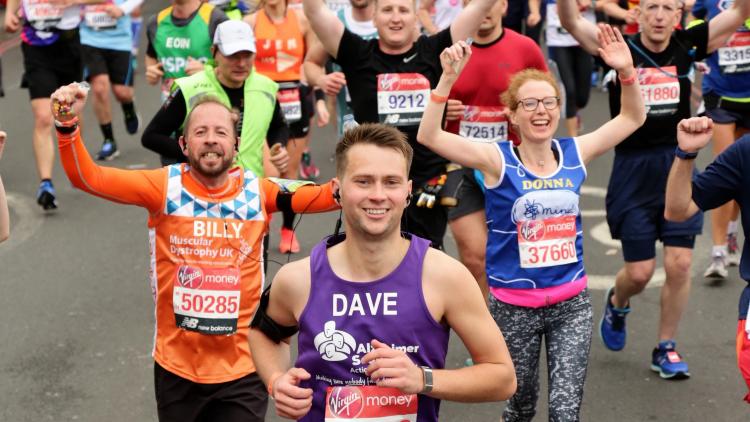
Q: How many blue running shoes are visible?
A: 5